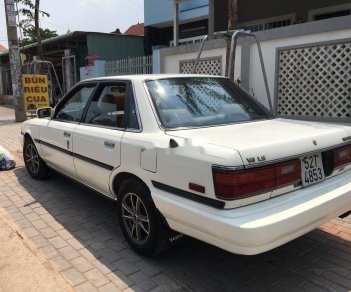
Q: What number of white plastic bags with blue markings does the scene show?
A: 1